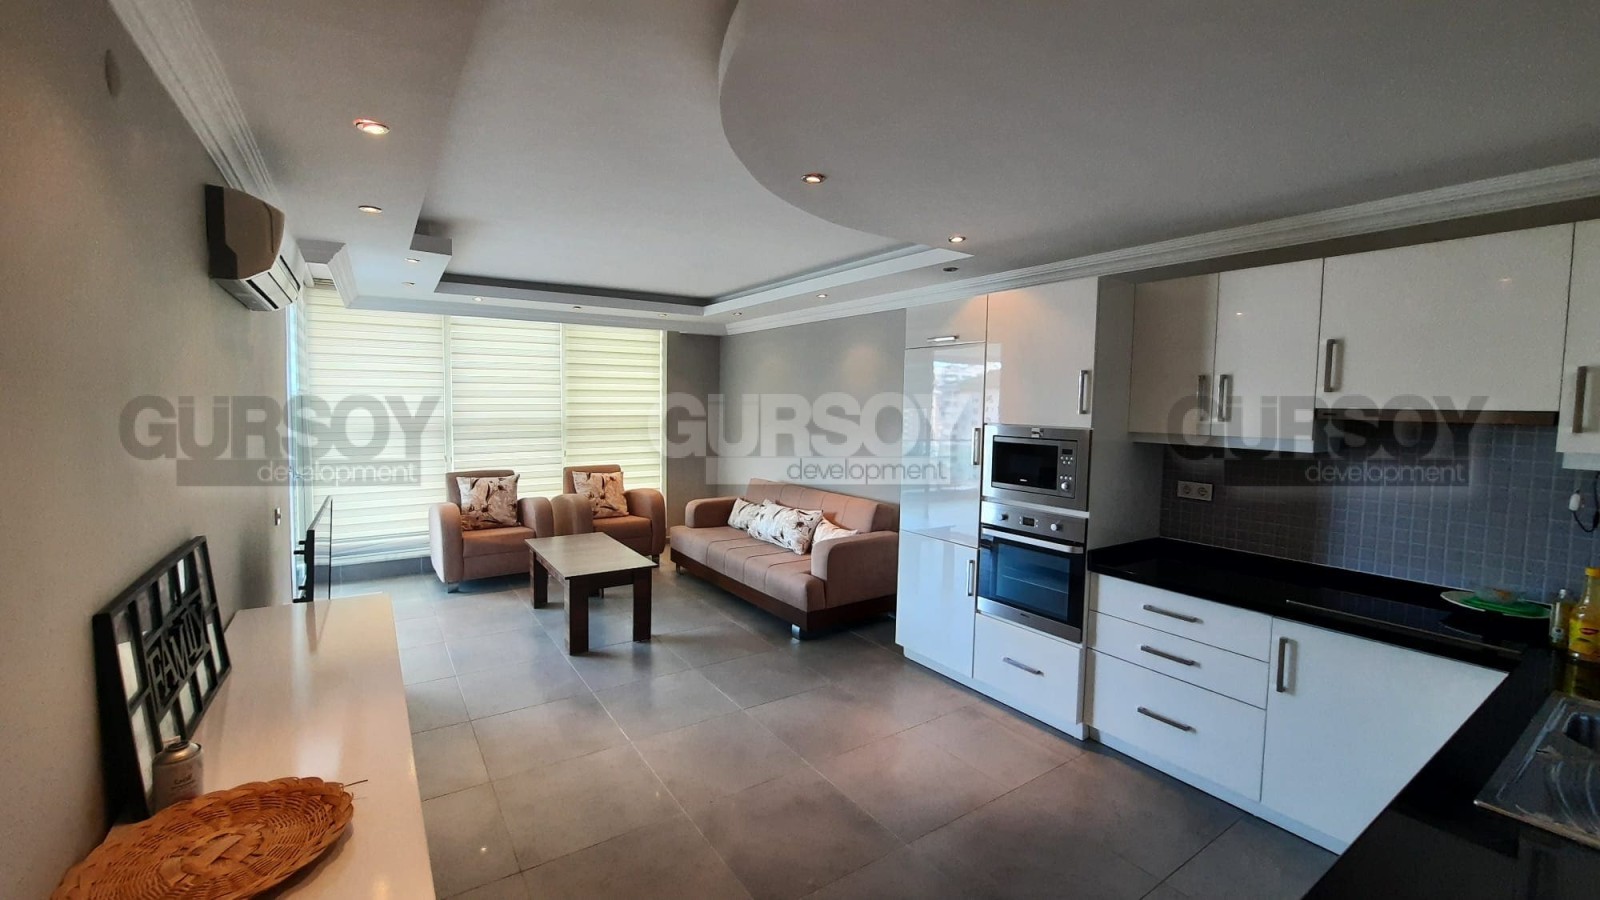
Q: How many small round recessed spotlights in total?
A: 12